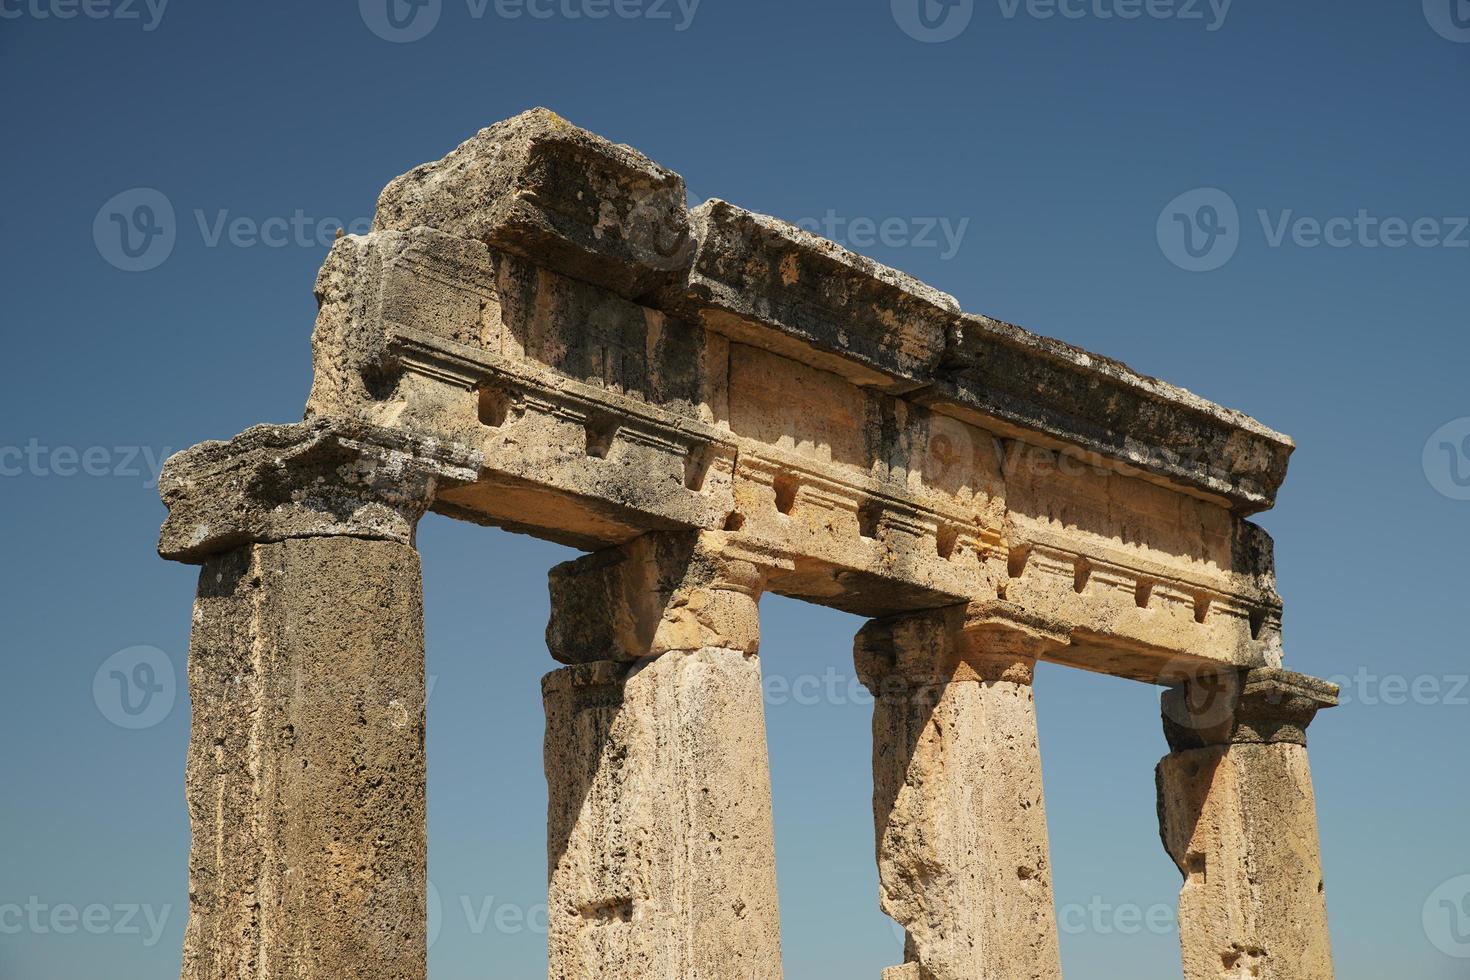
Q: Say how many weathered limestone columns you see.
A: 4